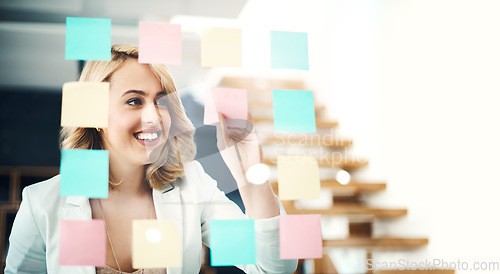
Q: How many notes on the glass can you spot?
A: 13